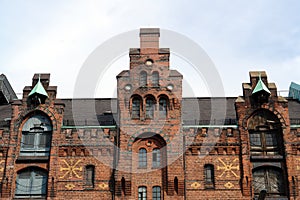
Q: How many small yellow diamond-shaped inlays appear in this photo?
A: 4